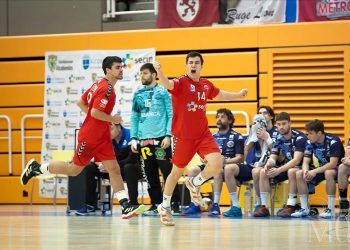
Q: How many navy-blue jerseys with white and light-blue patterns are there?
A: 4